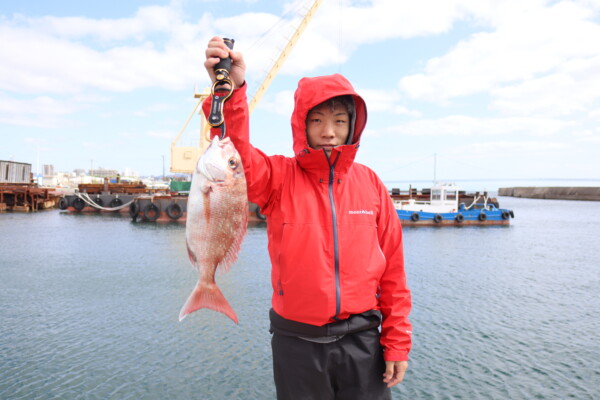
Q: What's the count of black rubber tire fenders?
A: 14